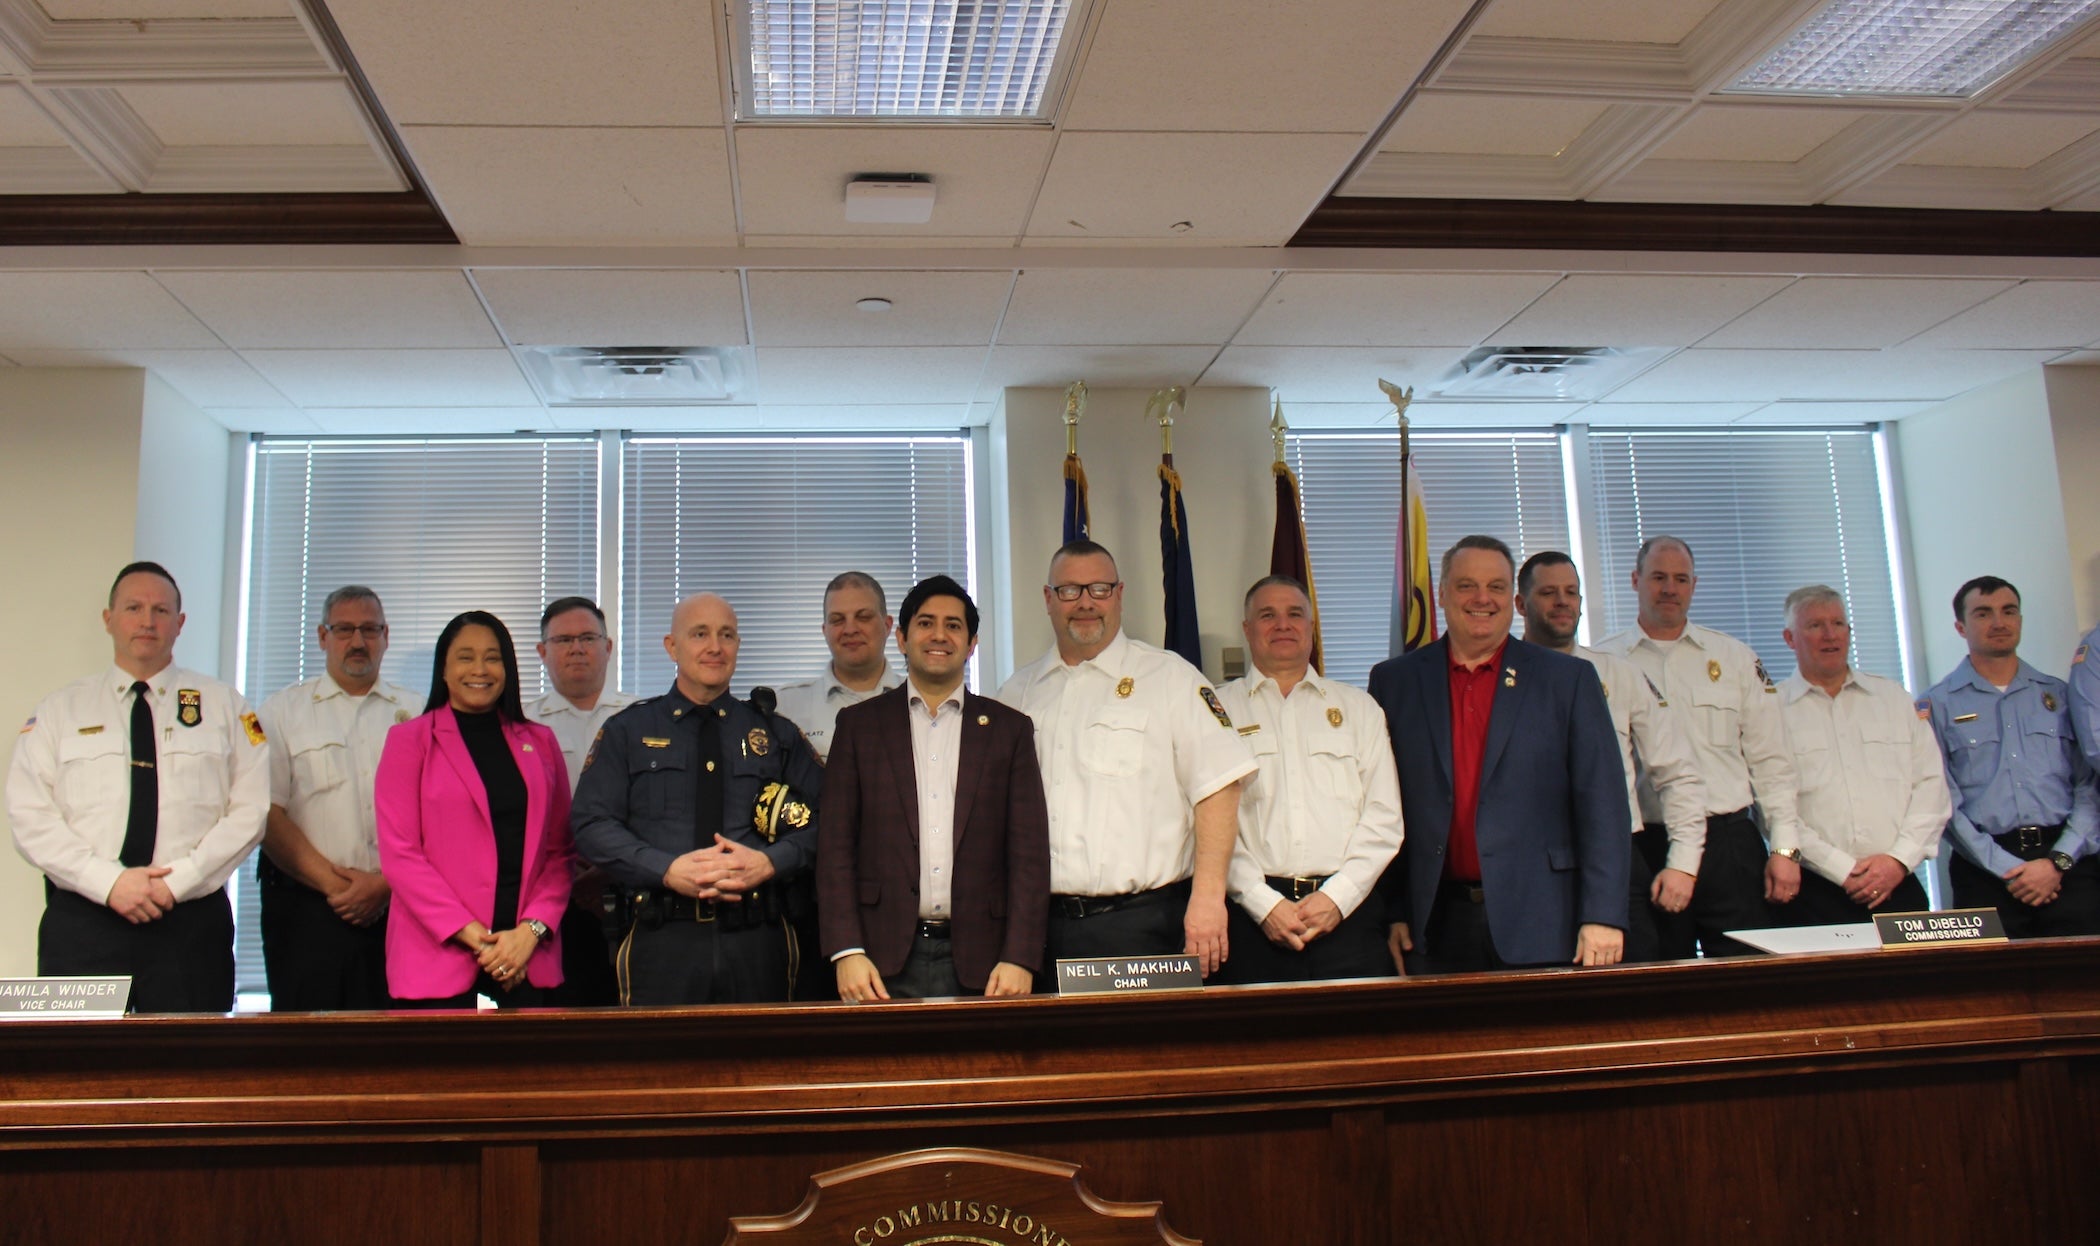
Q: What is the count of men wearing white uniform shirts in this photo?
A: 9